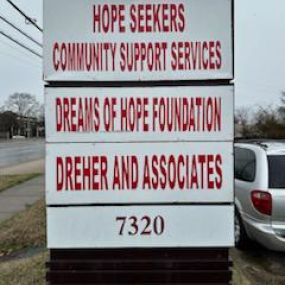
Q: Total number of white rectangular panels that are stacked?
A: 4